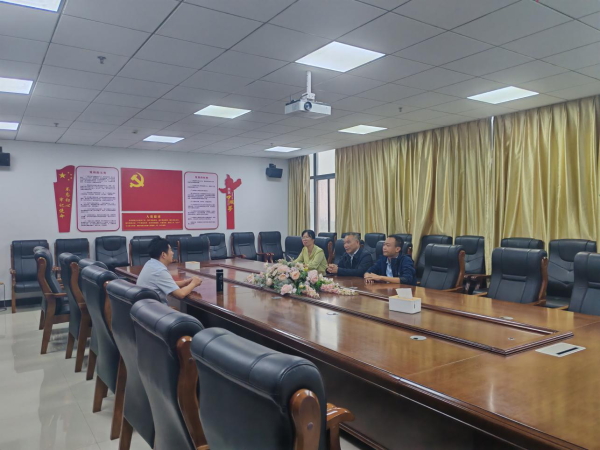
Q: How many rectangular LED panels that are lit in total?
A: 9